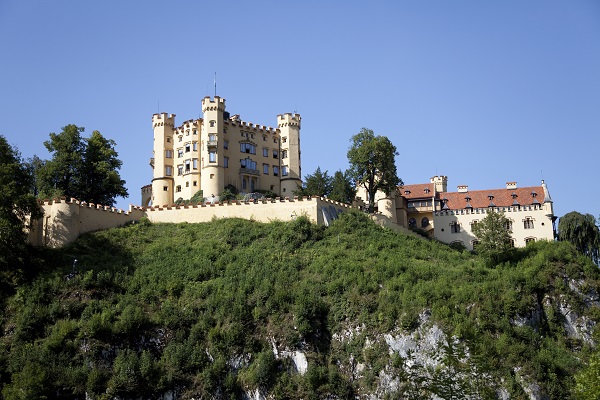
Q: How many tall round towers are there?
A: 3